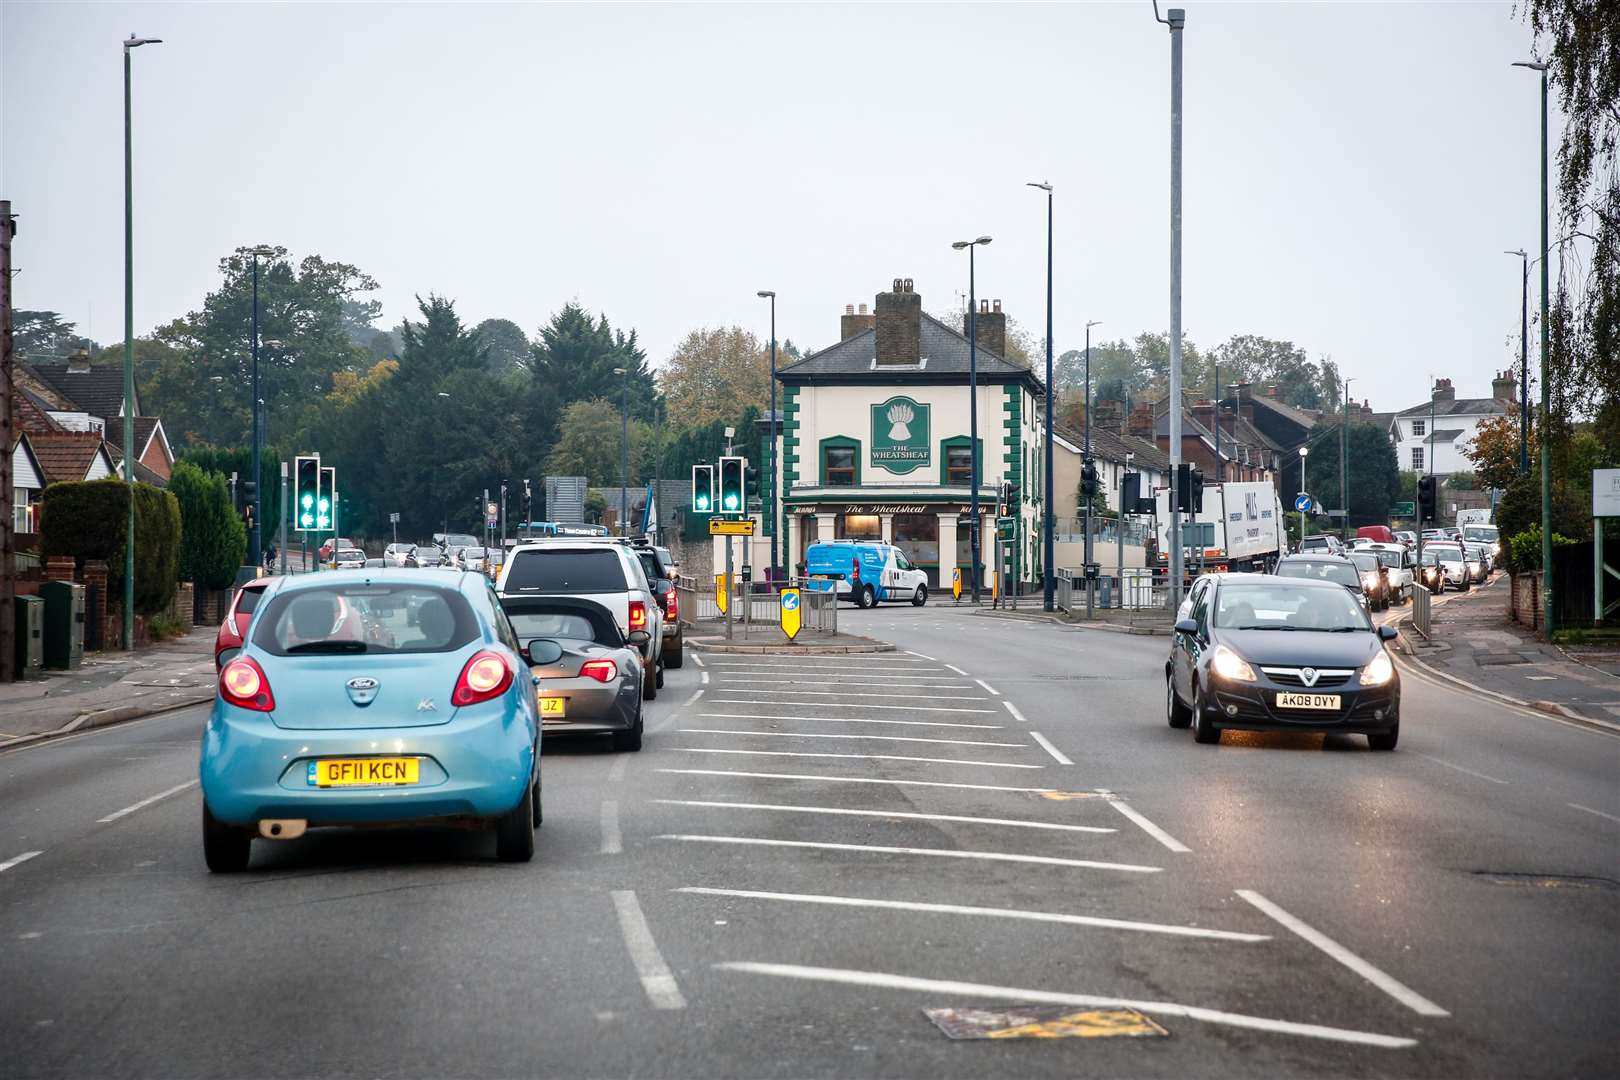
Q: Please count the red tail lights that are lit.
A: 5